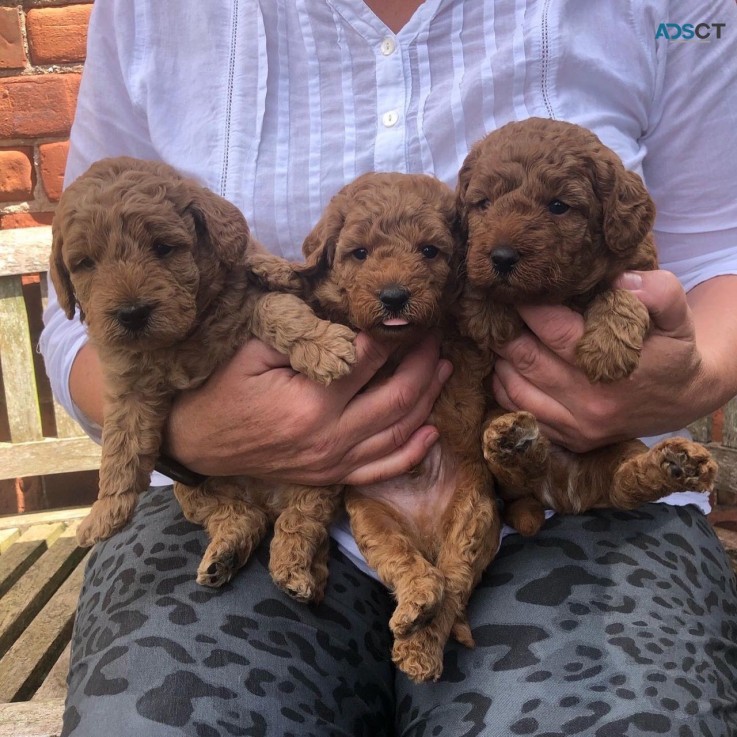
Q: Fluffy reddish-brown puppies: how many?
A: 3